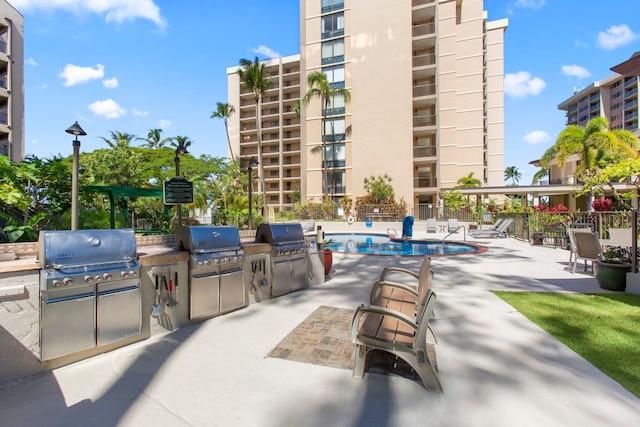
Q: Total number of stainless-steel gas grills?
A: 3